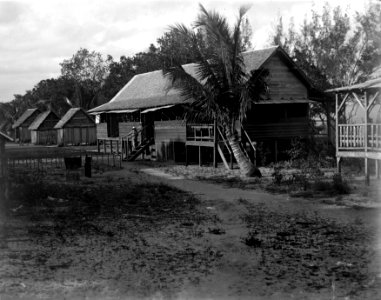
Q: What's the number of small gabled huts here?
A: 3